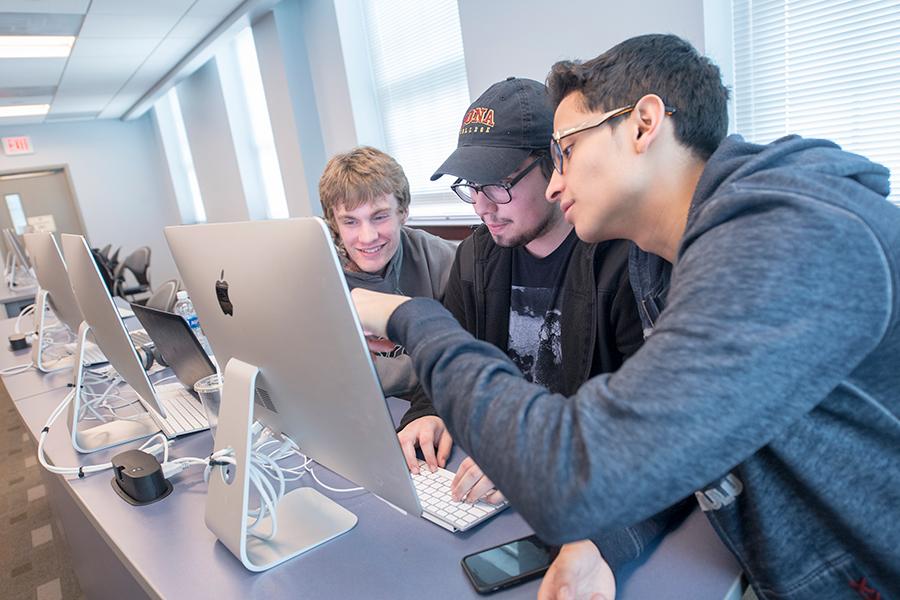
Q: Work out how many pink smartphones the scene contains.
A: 0